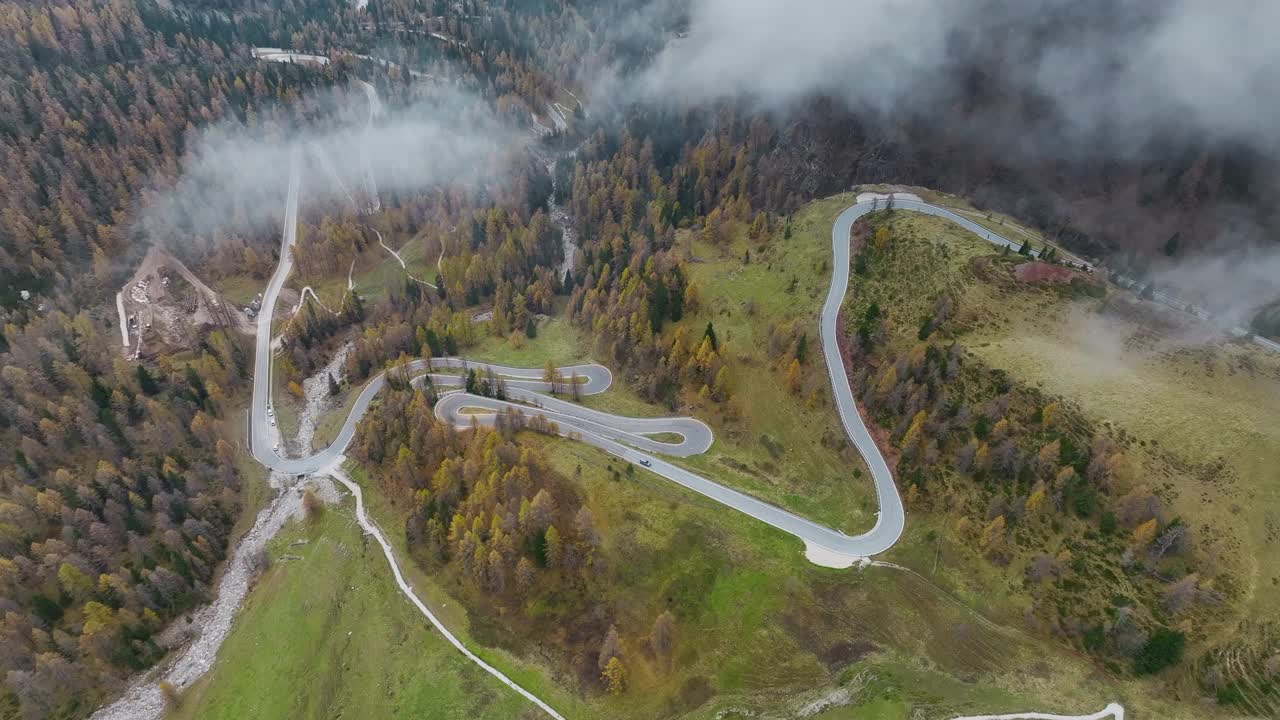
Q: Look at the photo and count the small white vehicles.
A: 3